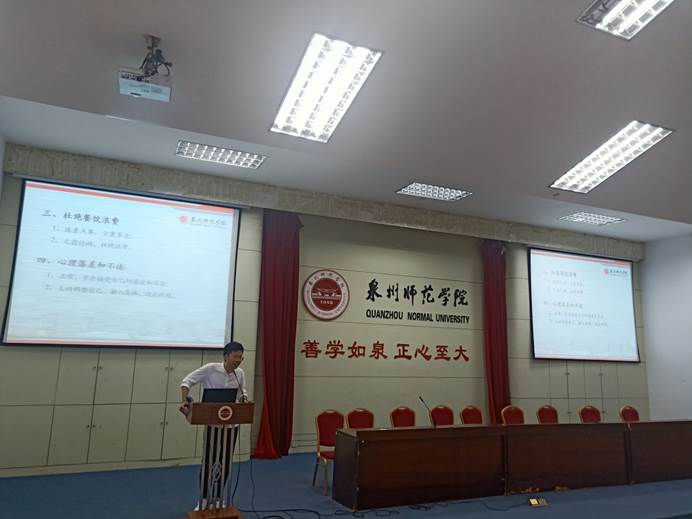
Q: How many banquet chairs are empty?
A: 9